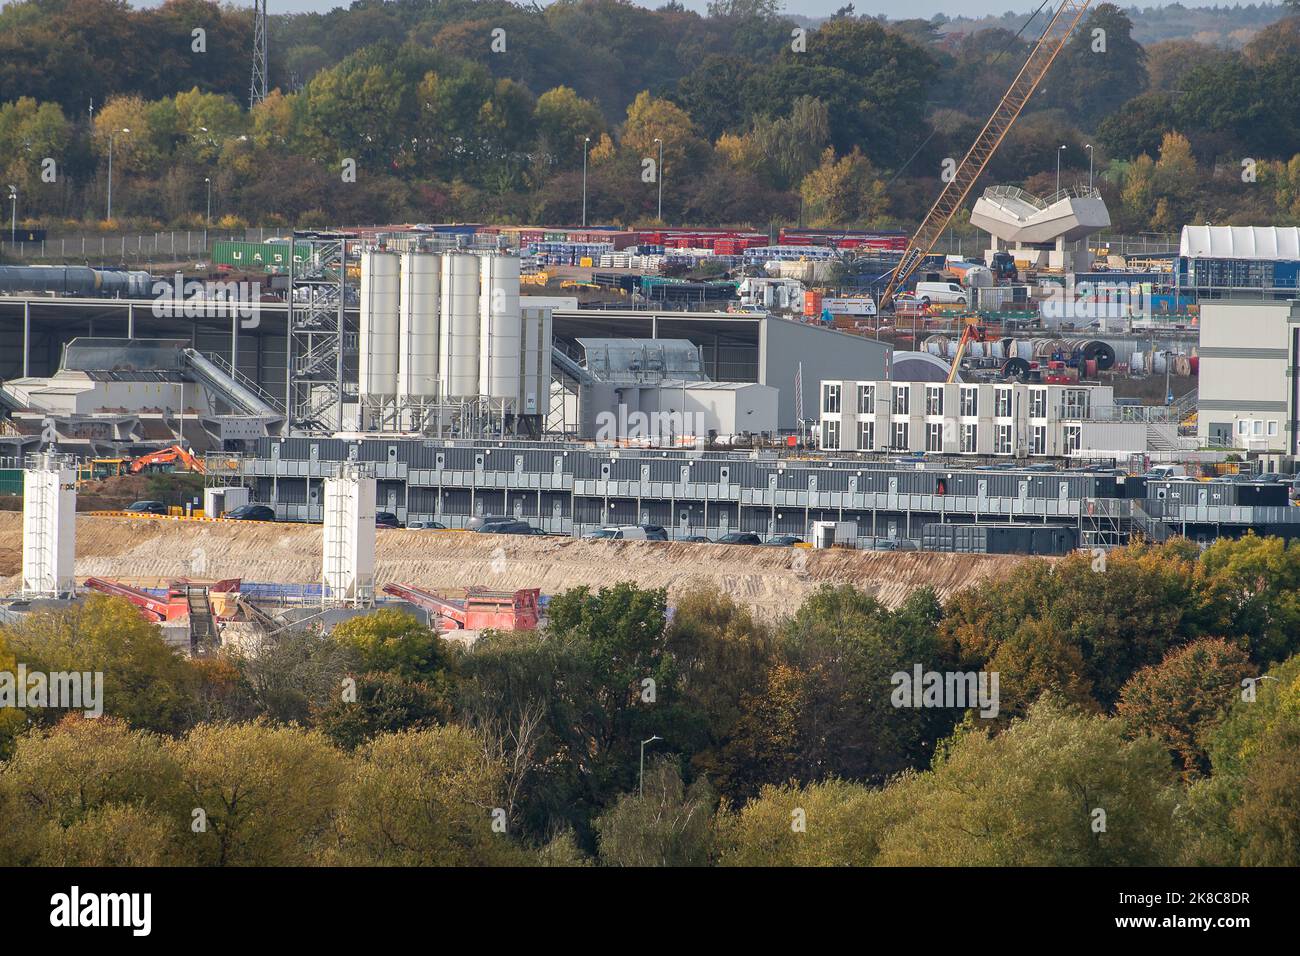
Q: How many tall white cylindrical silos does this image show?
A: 4